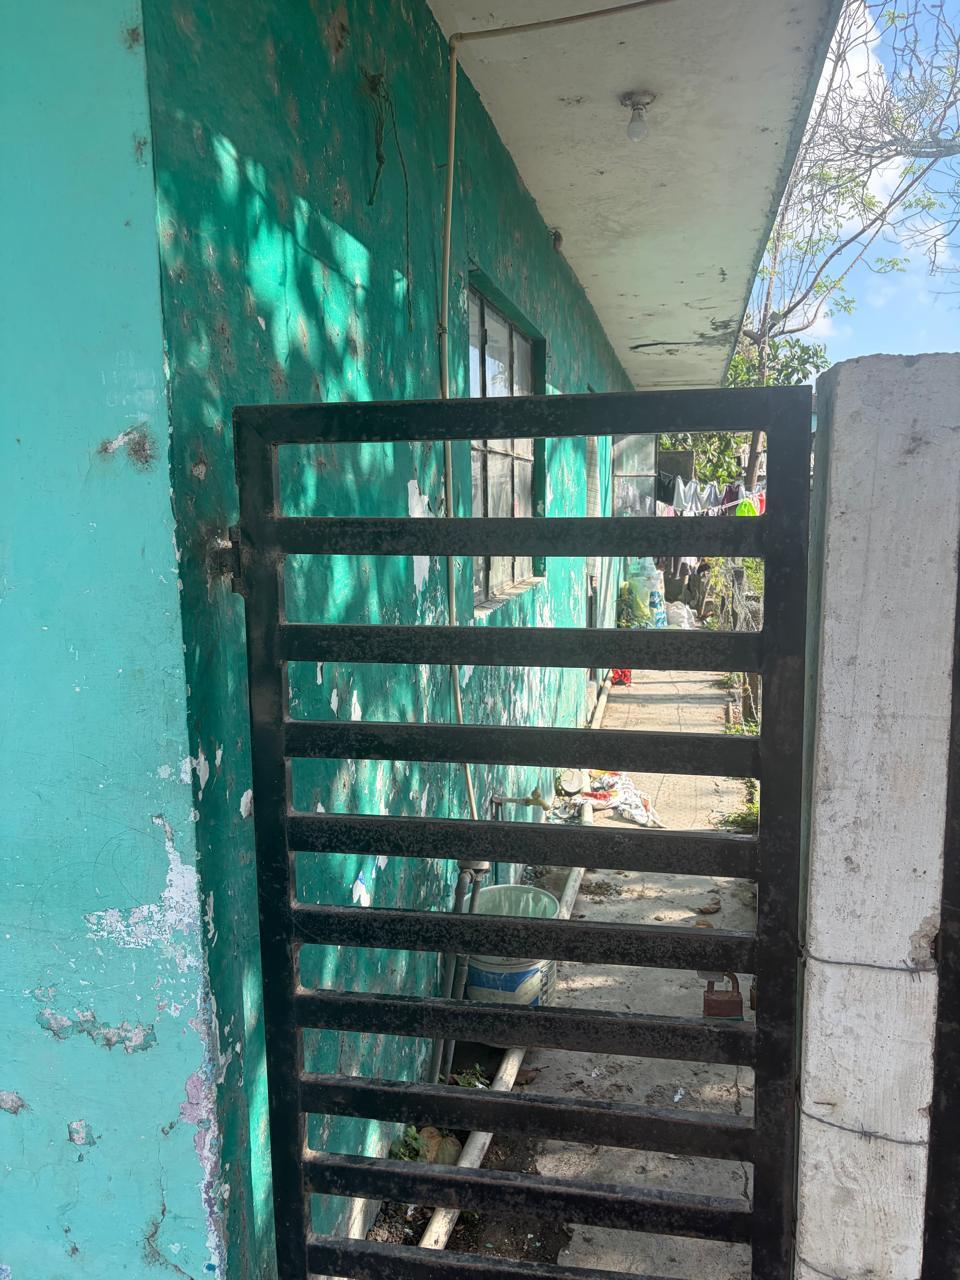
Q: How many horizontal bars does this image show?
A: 10